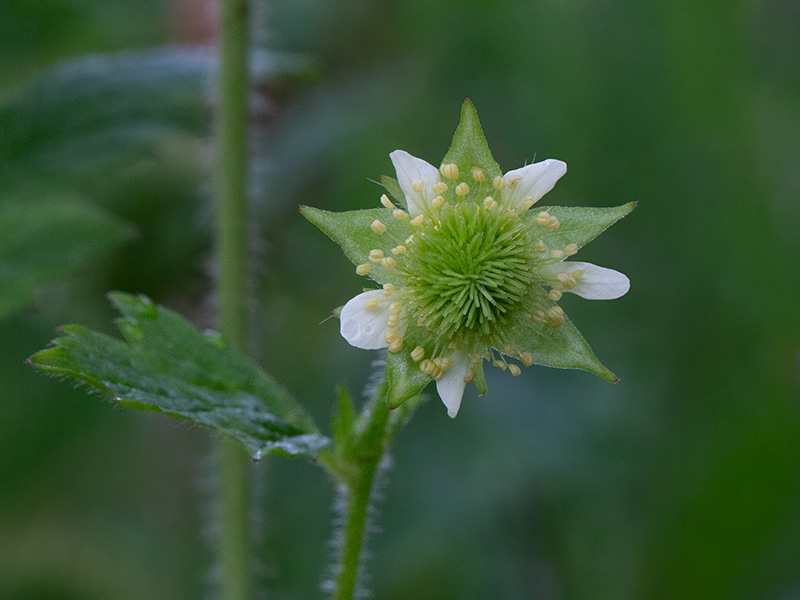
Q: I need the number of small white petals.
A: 5